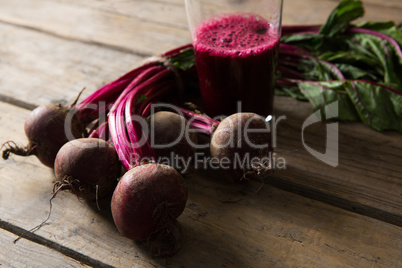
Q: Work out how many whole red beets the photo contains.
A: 5